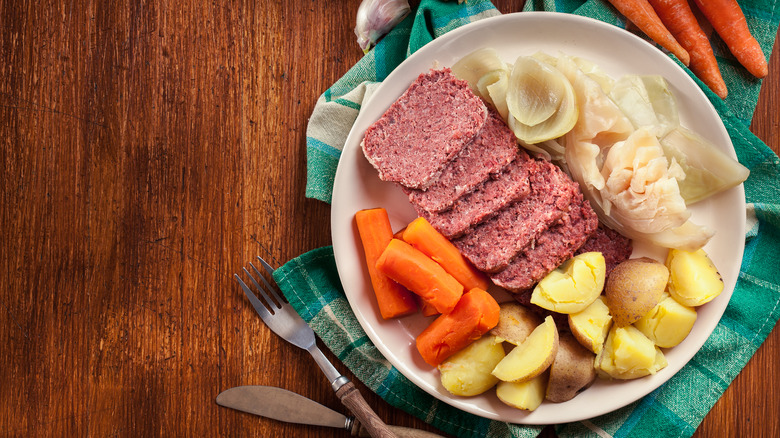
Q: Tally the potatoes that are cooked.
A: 11